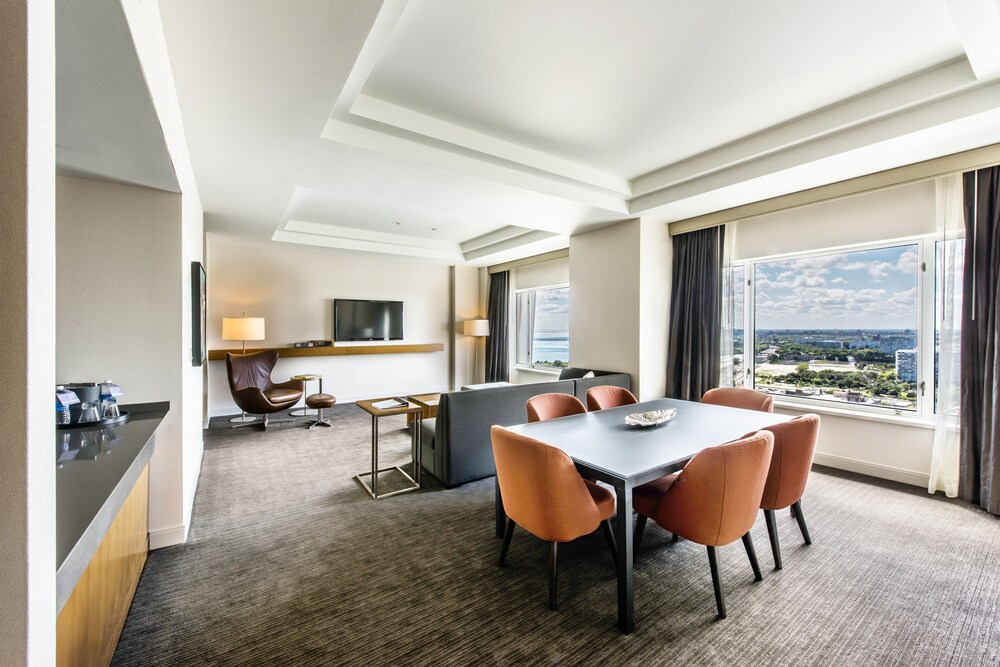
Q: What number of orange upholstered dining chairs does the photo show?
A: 6